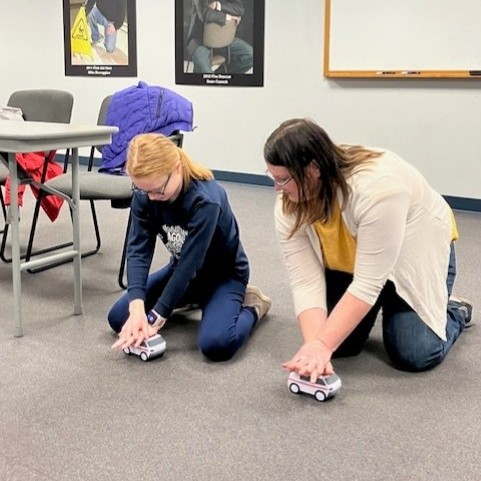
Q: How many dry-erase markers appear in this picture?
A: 2